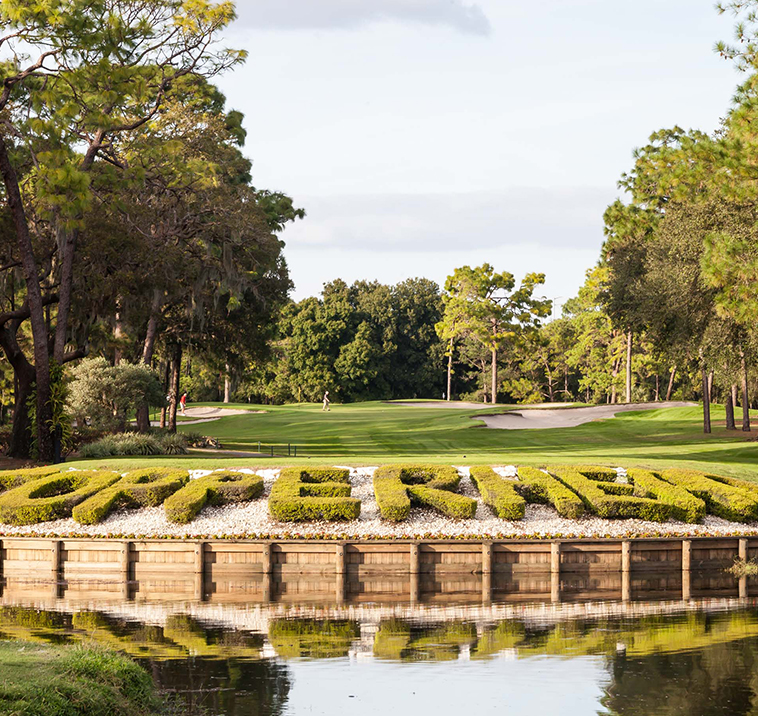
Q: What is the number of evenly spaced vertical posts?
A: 11